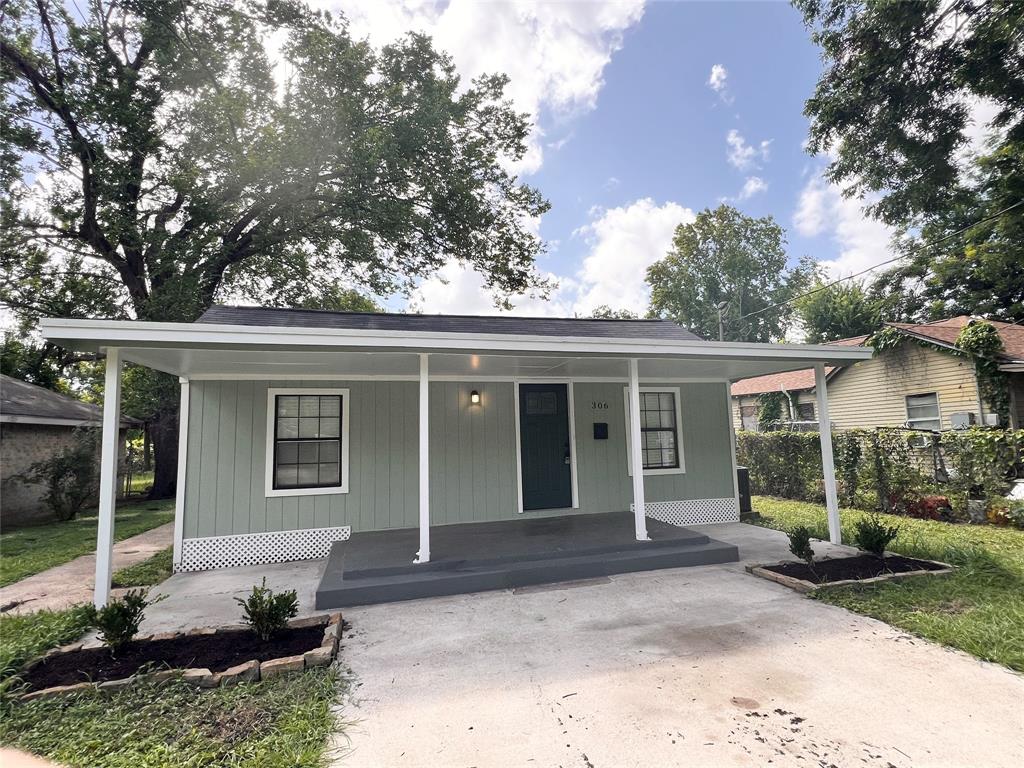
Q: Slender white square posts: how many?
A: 4